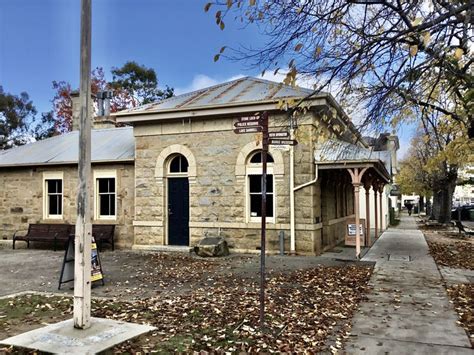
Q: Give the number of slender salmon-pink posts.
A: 4